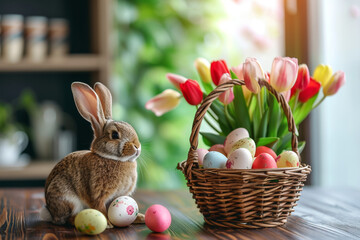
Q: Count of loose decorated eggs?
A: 3